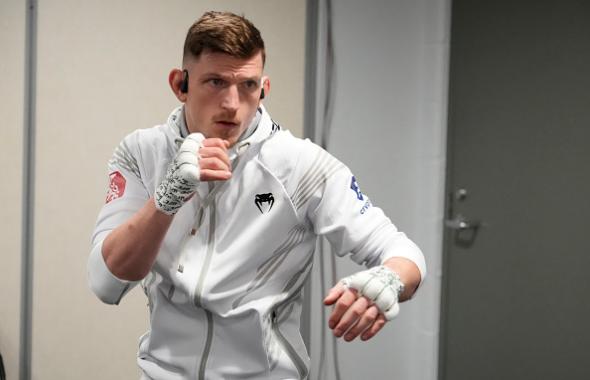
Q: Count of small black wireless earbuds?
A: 2